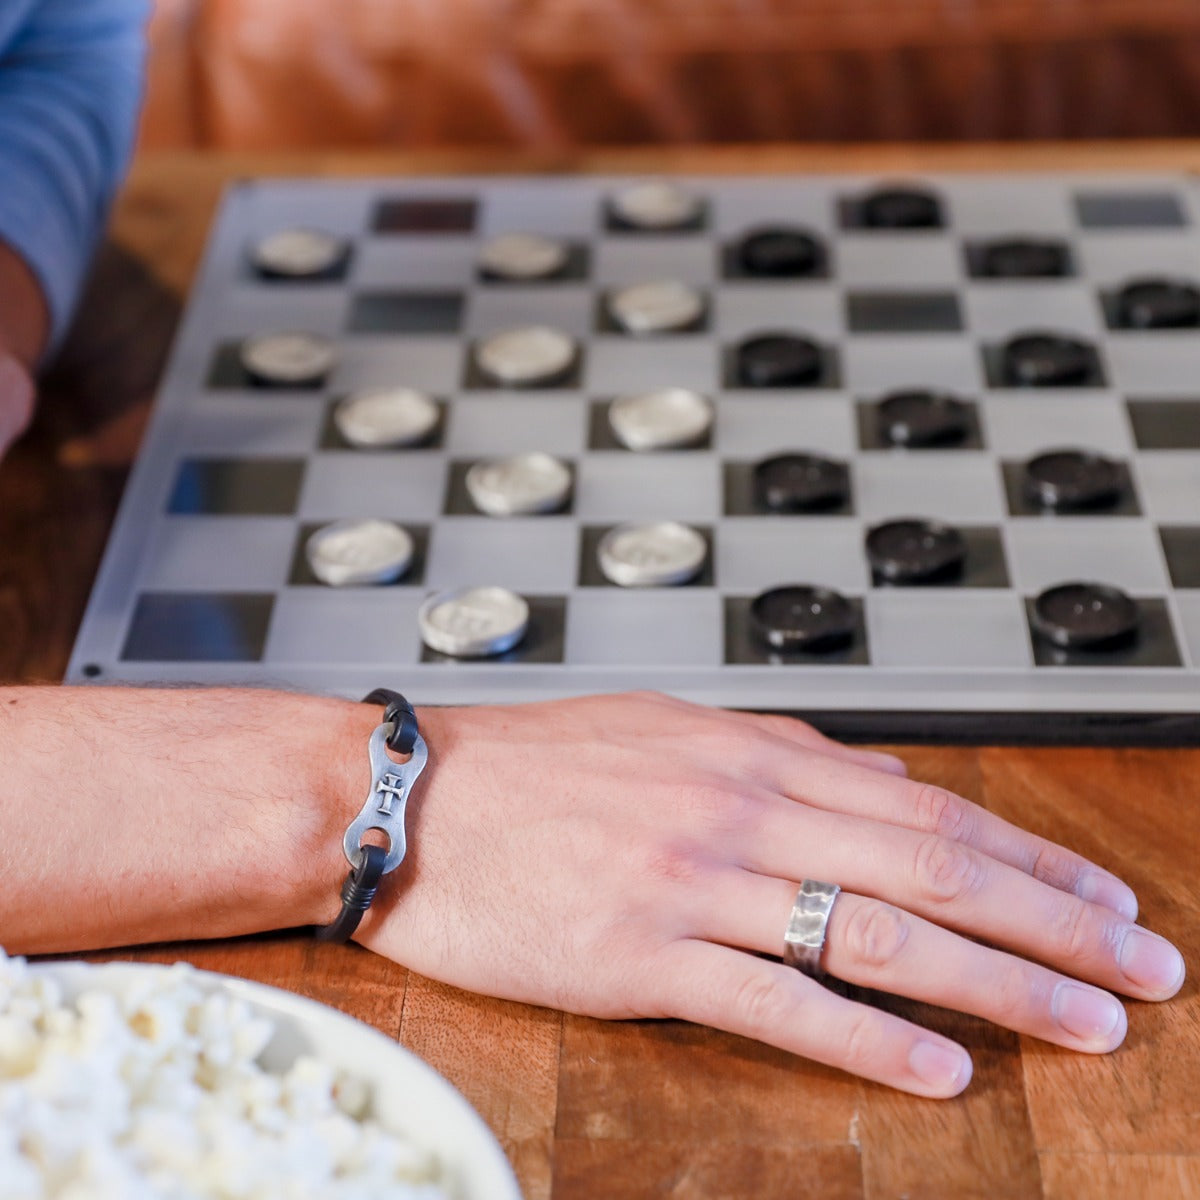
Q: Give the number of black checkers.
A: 12